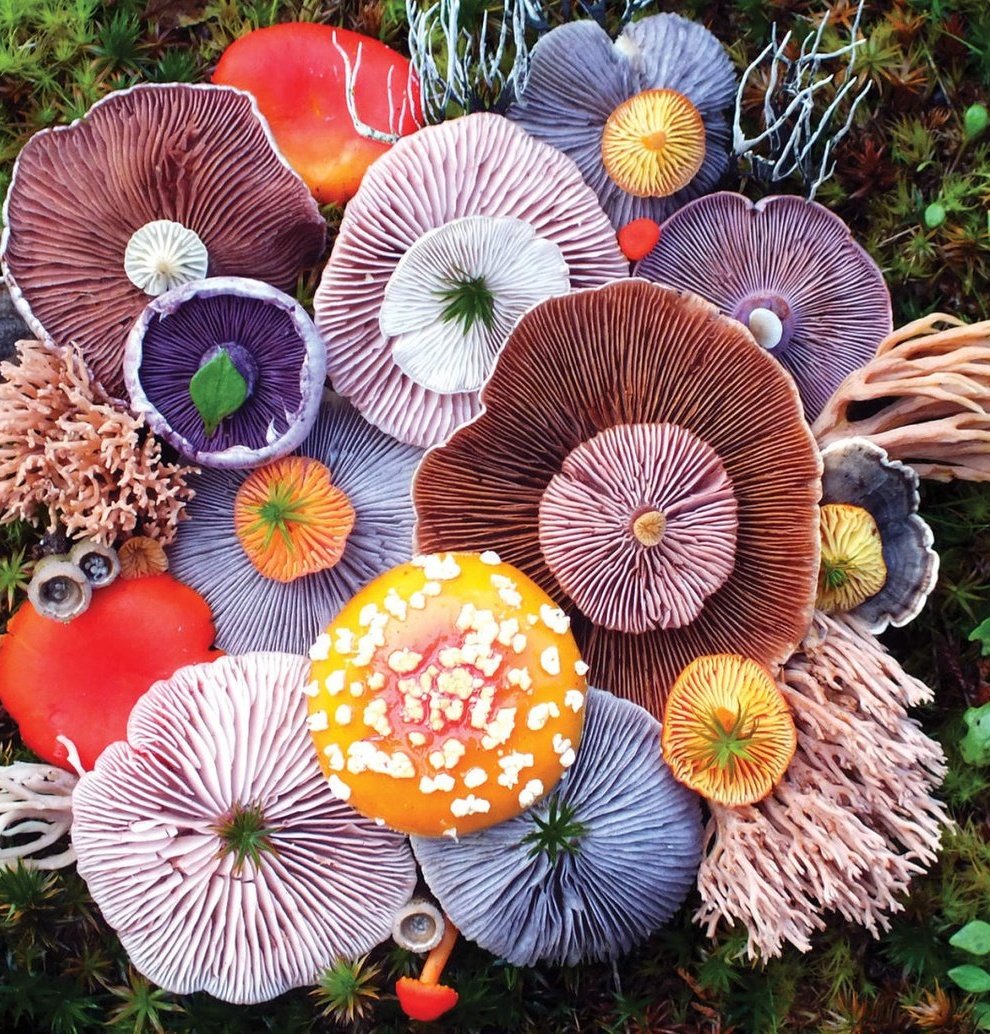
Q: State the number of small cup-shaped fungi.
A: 3